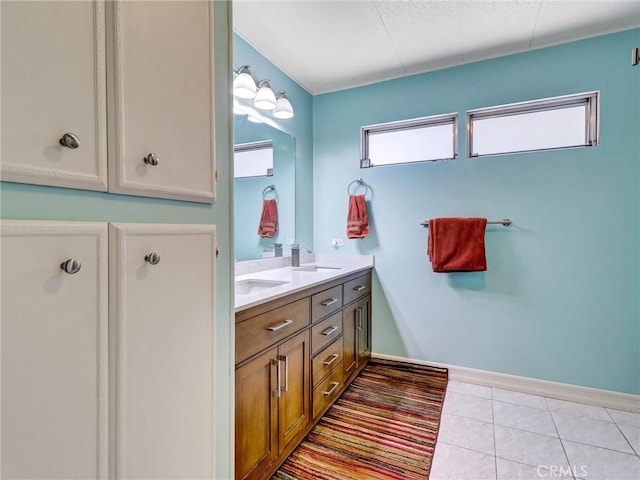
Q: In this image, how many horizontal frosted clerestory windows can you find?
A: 2